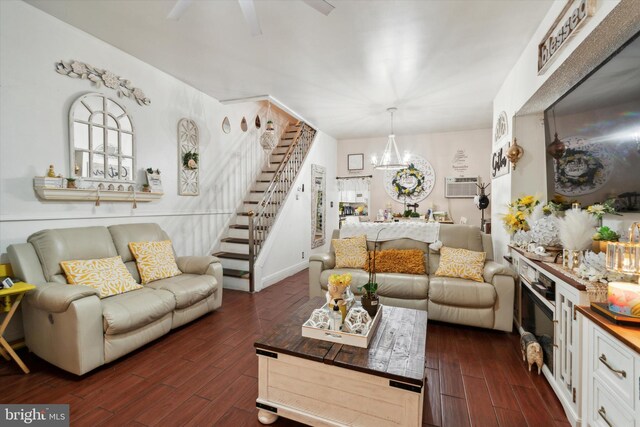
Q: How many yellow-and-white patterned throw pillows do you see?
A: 4